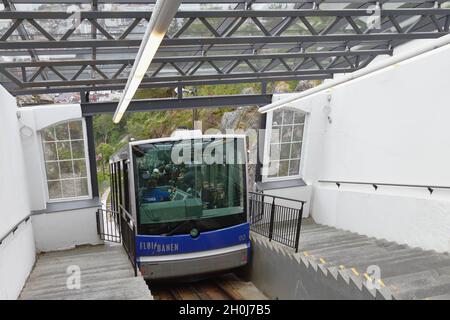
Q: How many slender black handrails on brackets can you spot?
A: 2